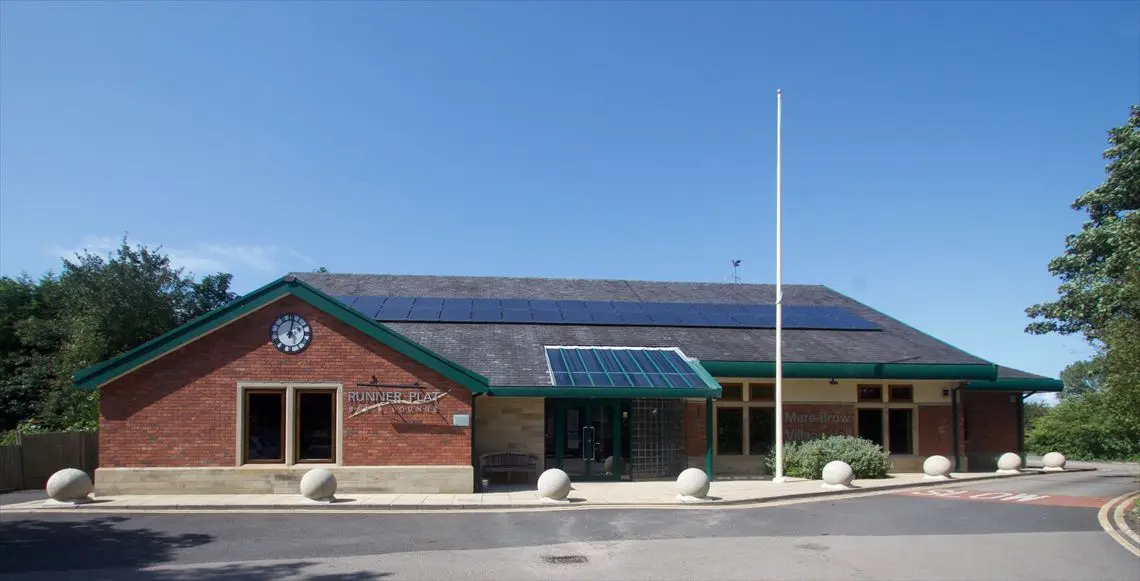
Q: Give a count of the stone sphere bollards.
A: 8